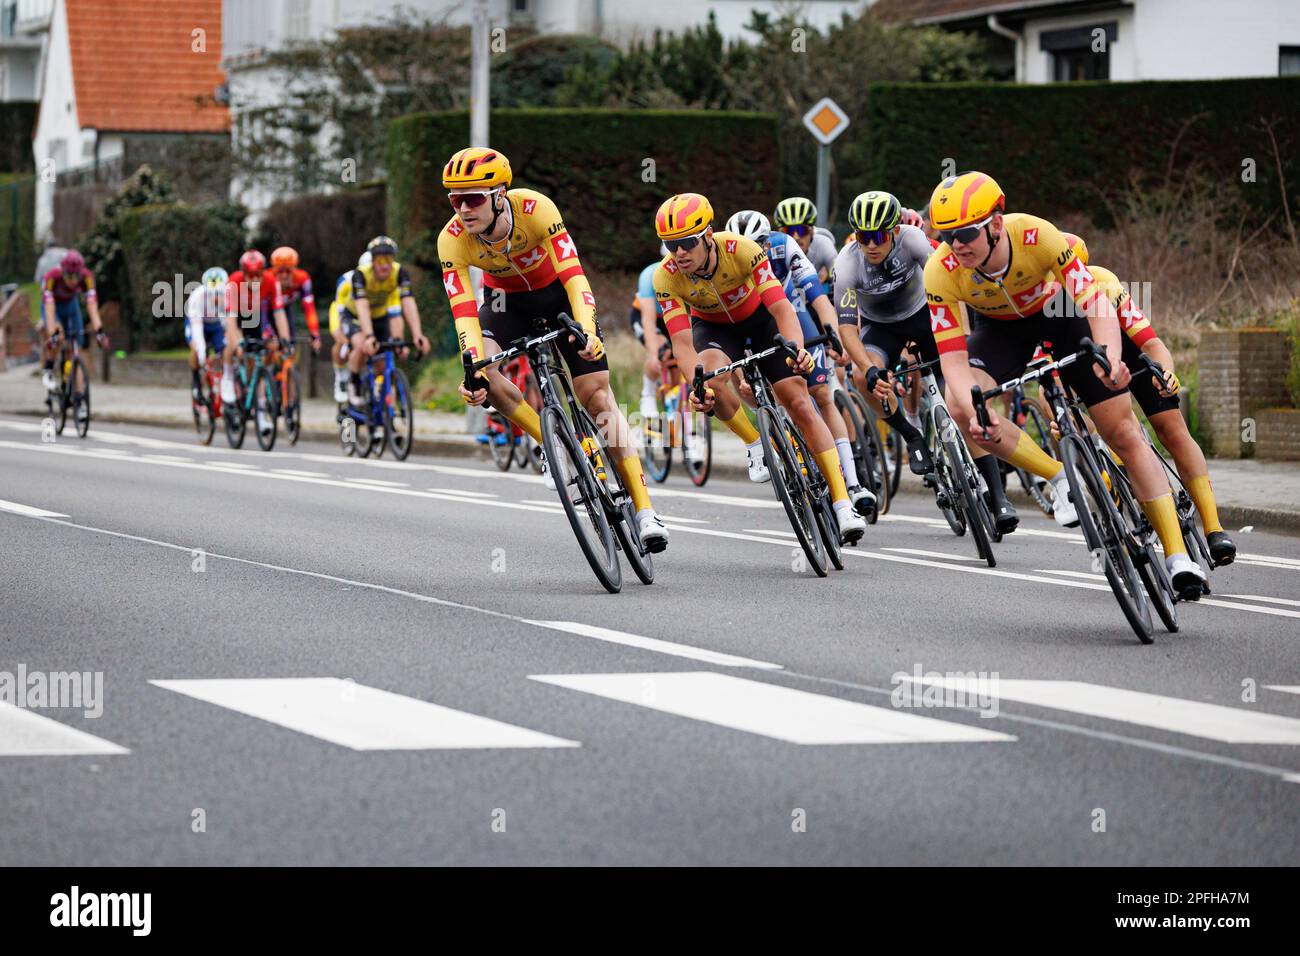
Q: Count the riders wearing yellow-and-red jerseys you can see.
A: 4